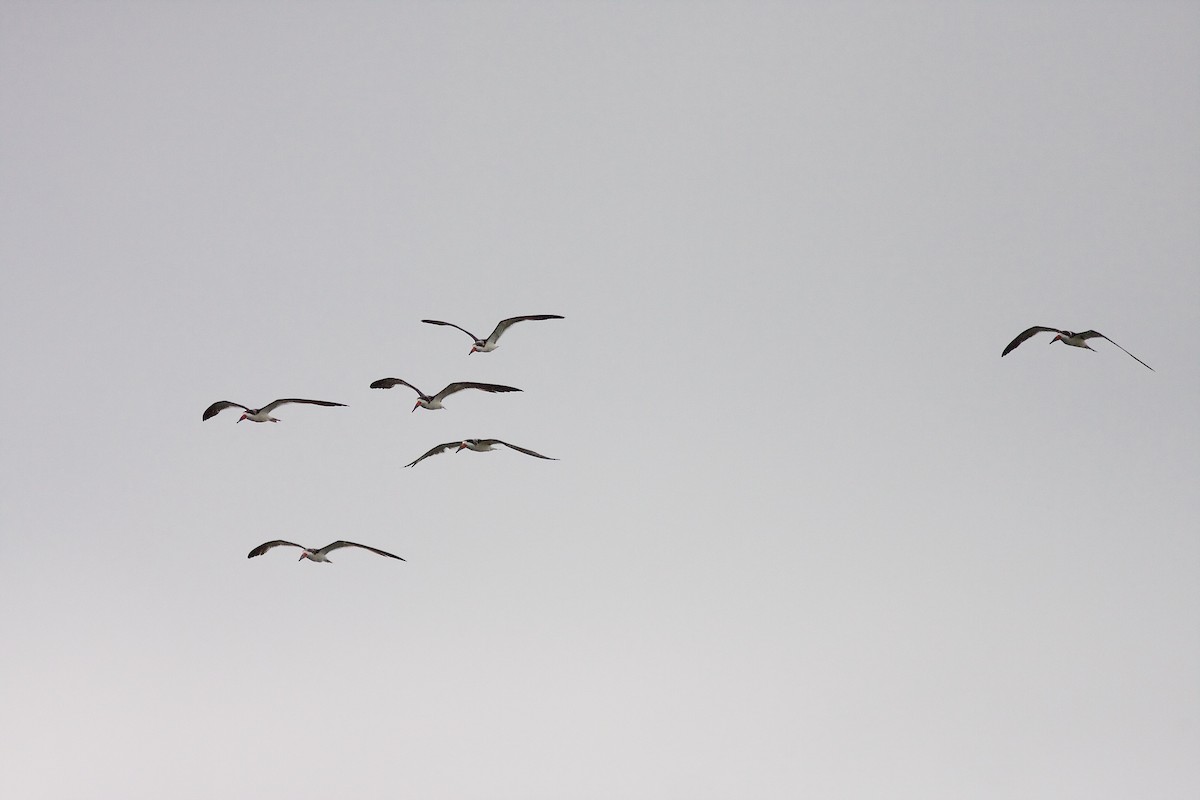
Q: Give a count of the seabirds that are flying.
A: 6